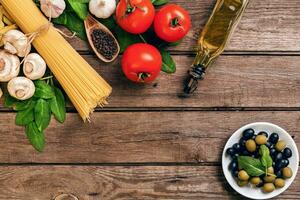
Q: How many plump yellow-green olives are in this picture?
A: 11